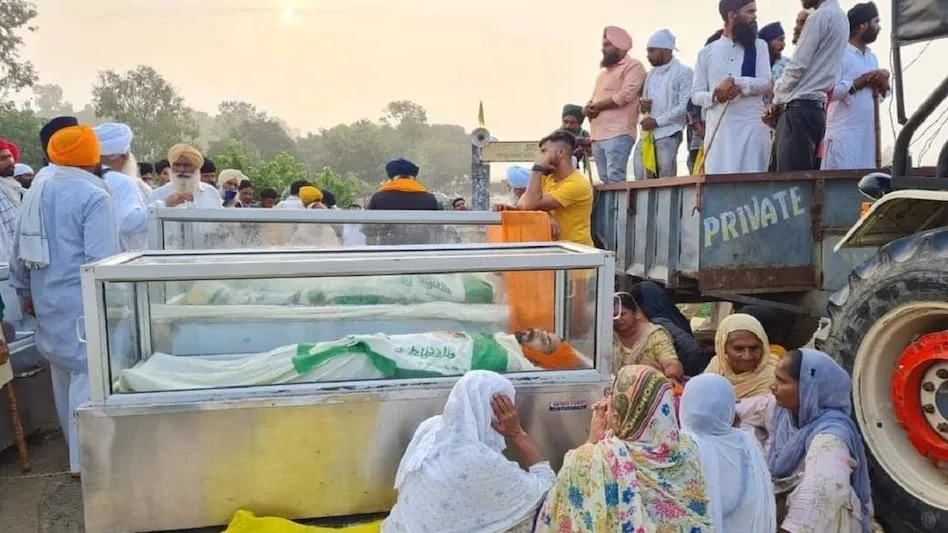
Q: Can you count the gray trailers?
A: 1